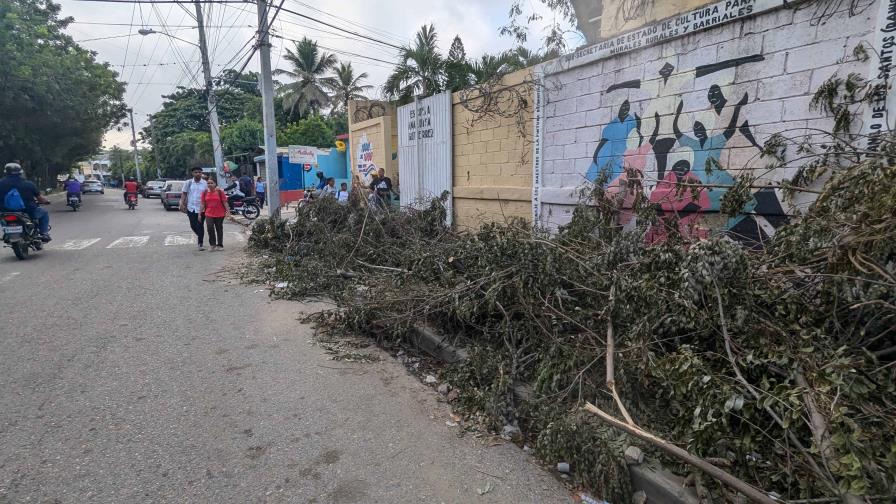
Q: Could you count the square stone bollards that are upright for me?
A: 0